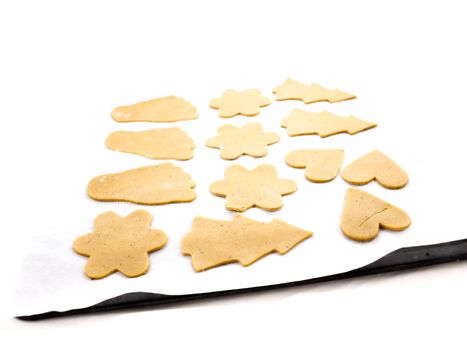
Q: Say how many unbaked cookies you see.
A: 13